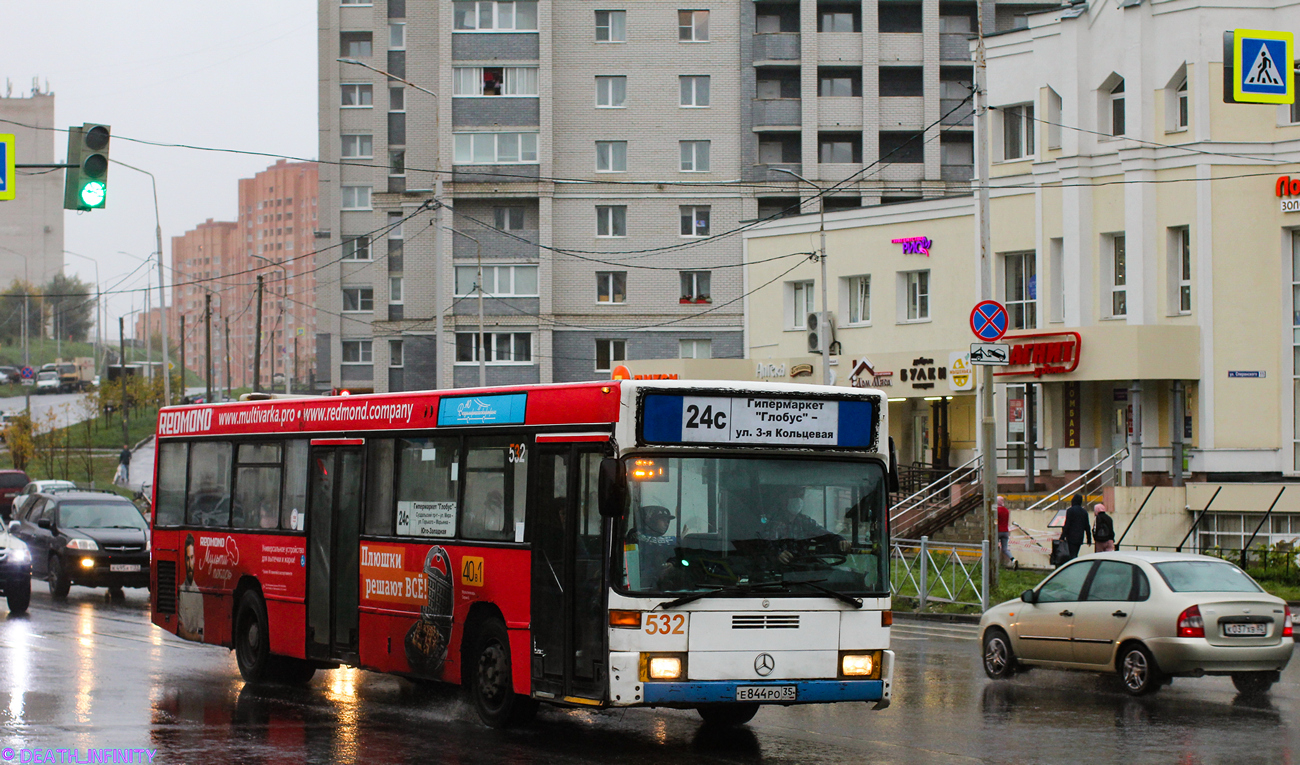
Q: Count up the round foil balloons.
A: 0